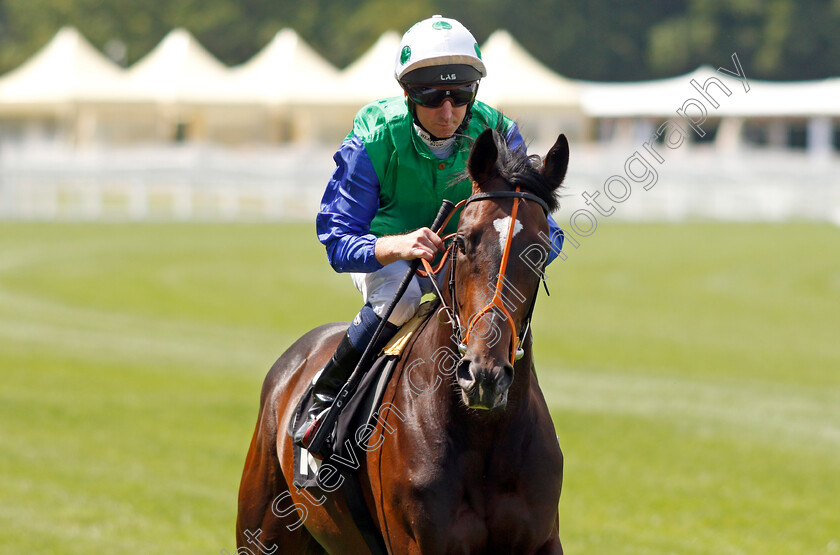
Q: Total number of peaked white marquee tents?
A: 5